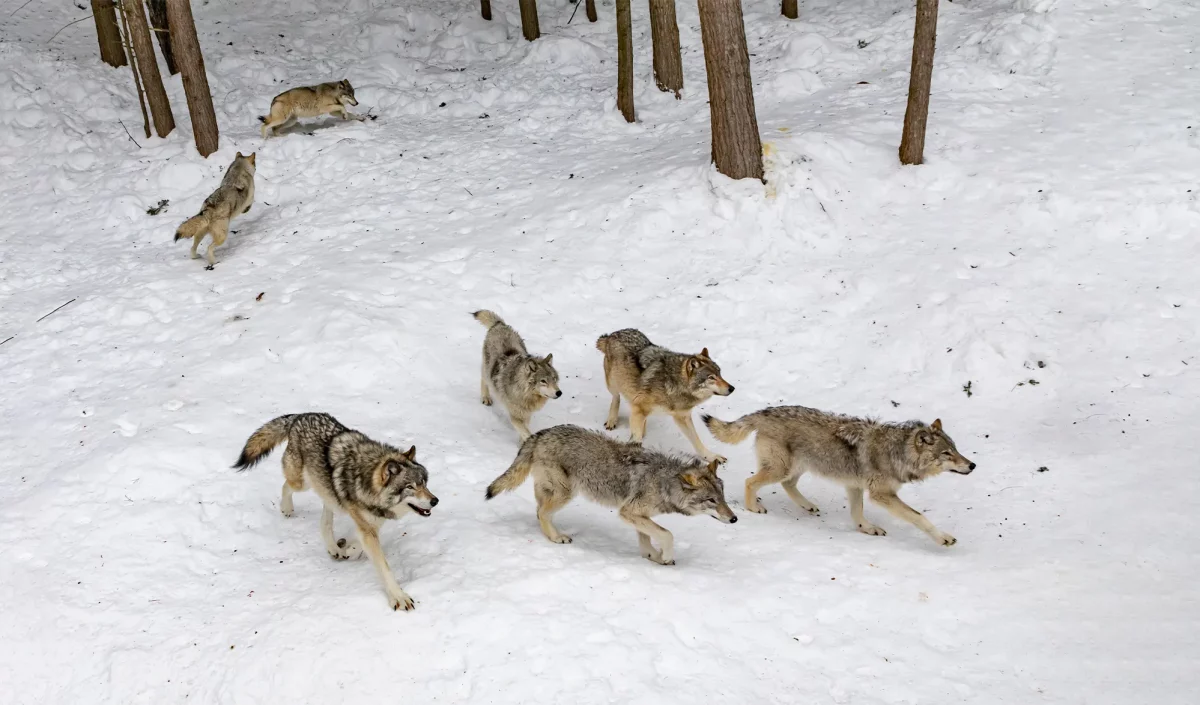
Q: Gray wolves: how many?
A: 7